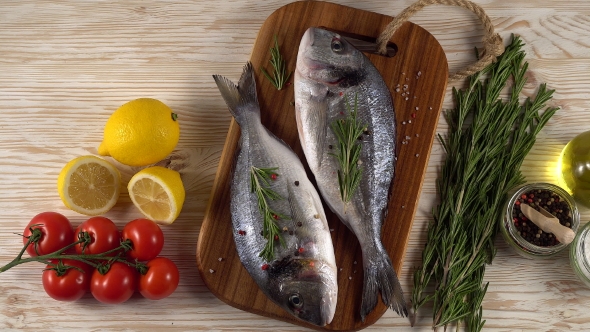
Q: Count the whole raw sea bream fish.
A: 2